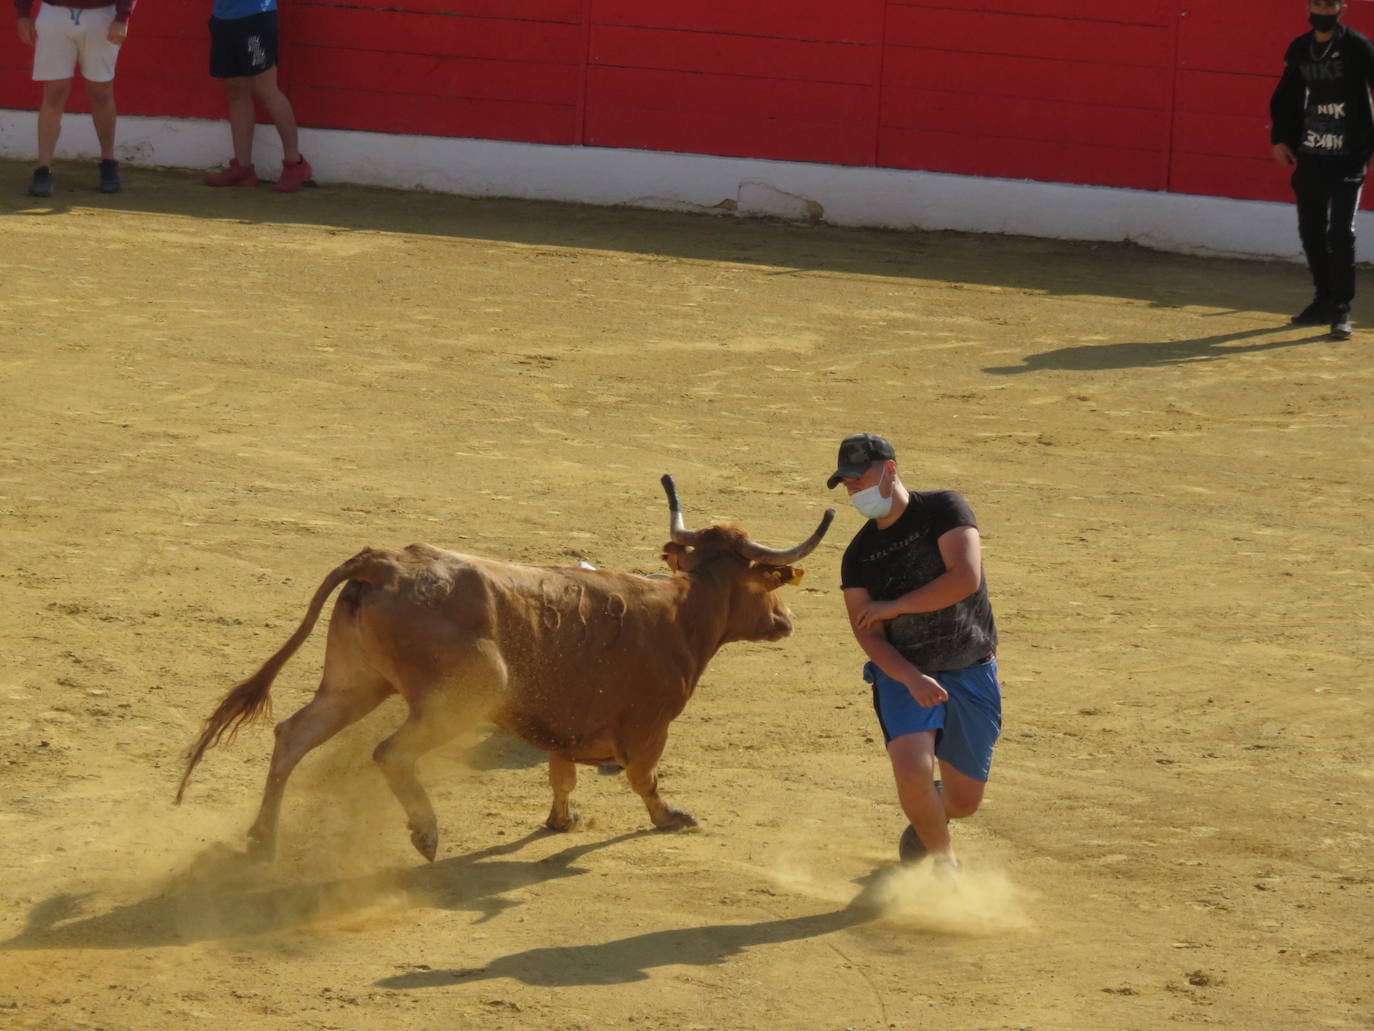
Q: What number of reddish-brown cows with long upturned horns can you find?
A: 1